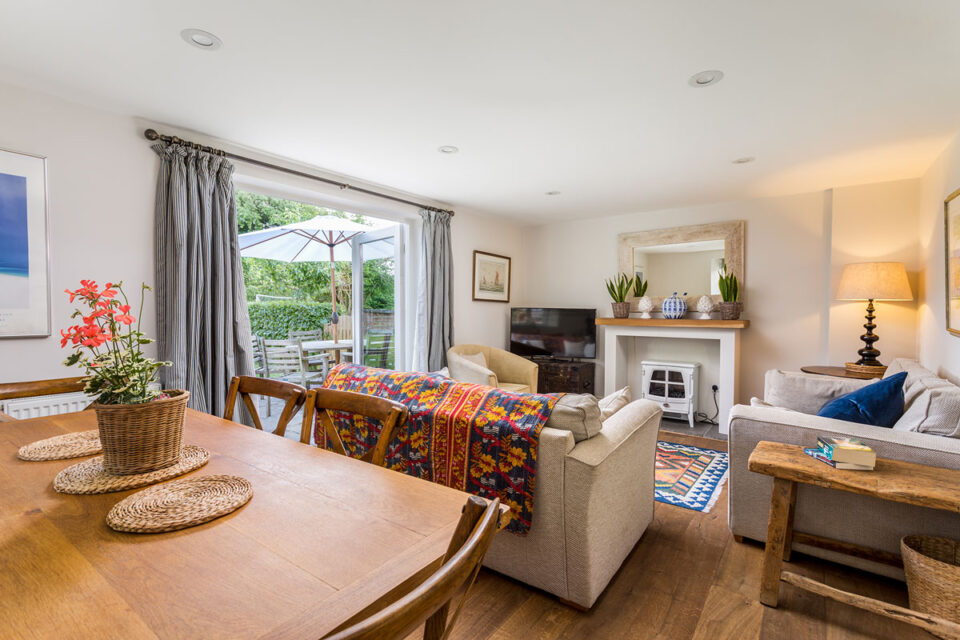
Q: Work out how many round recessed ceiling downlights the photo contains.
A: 5